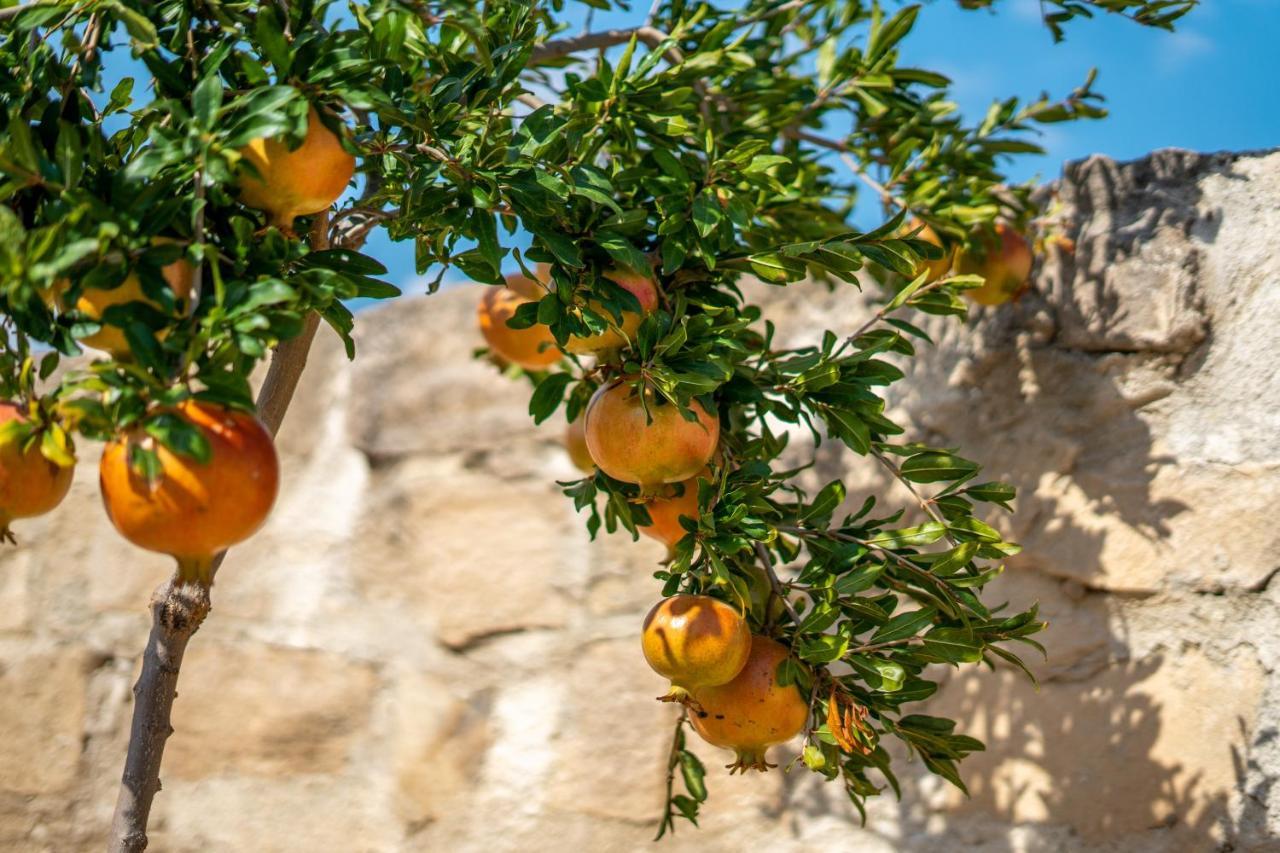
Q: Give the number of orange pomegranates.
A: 13